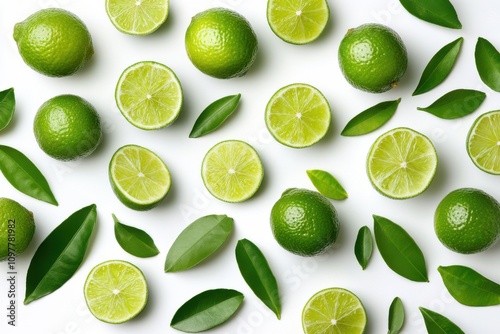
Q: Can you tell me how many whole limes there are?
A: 7